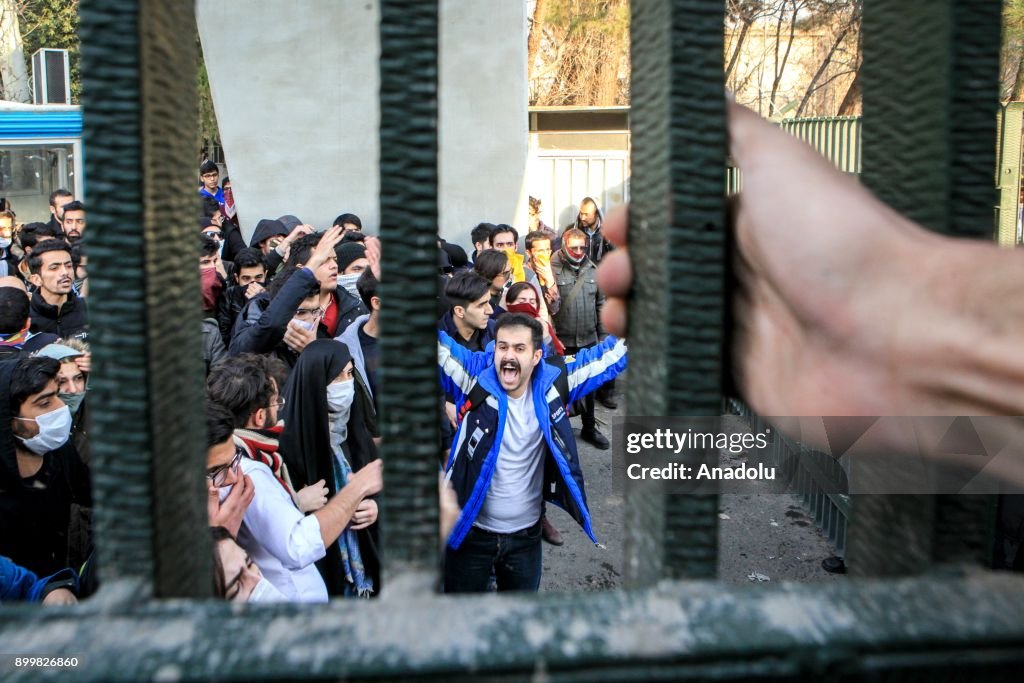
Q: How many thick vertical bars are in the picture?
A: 4